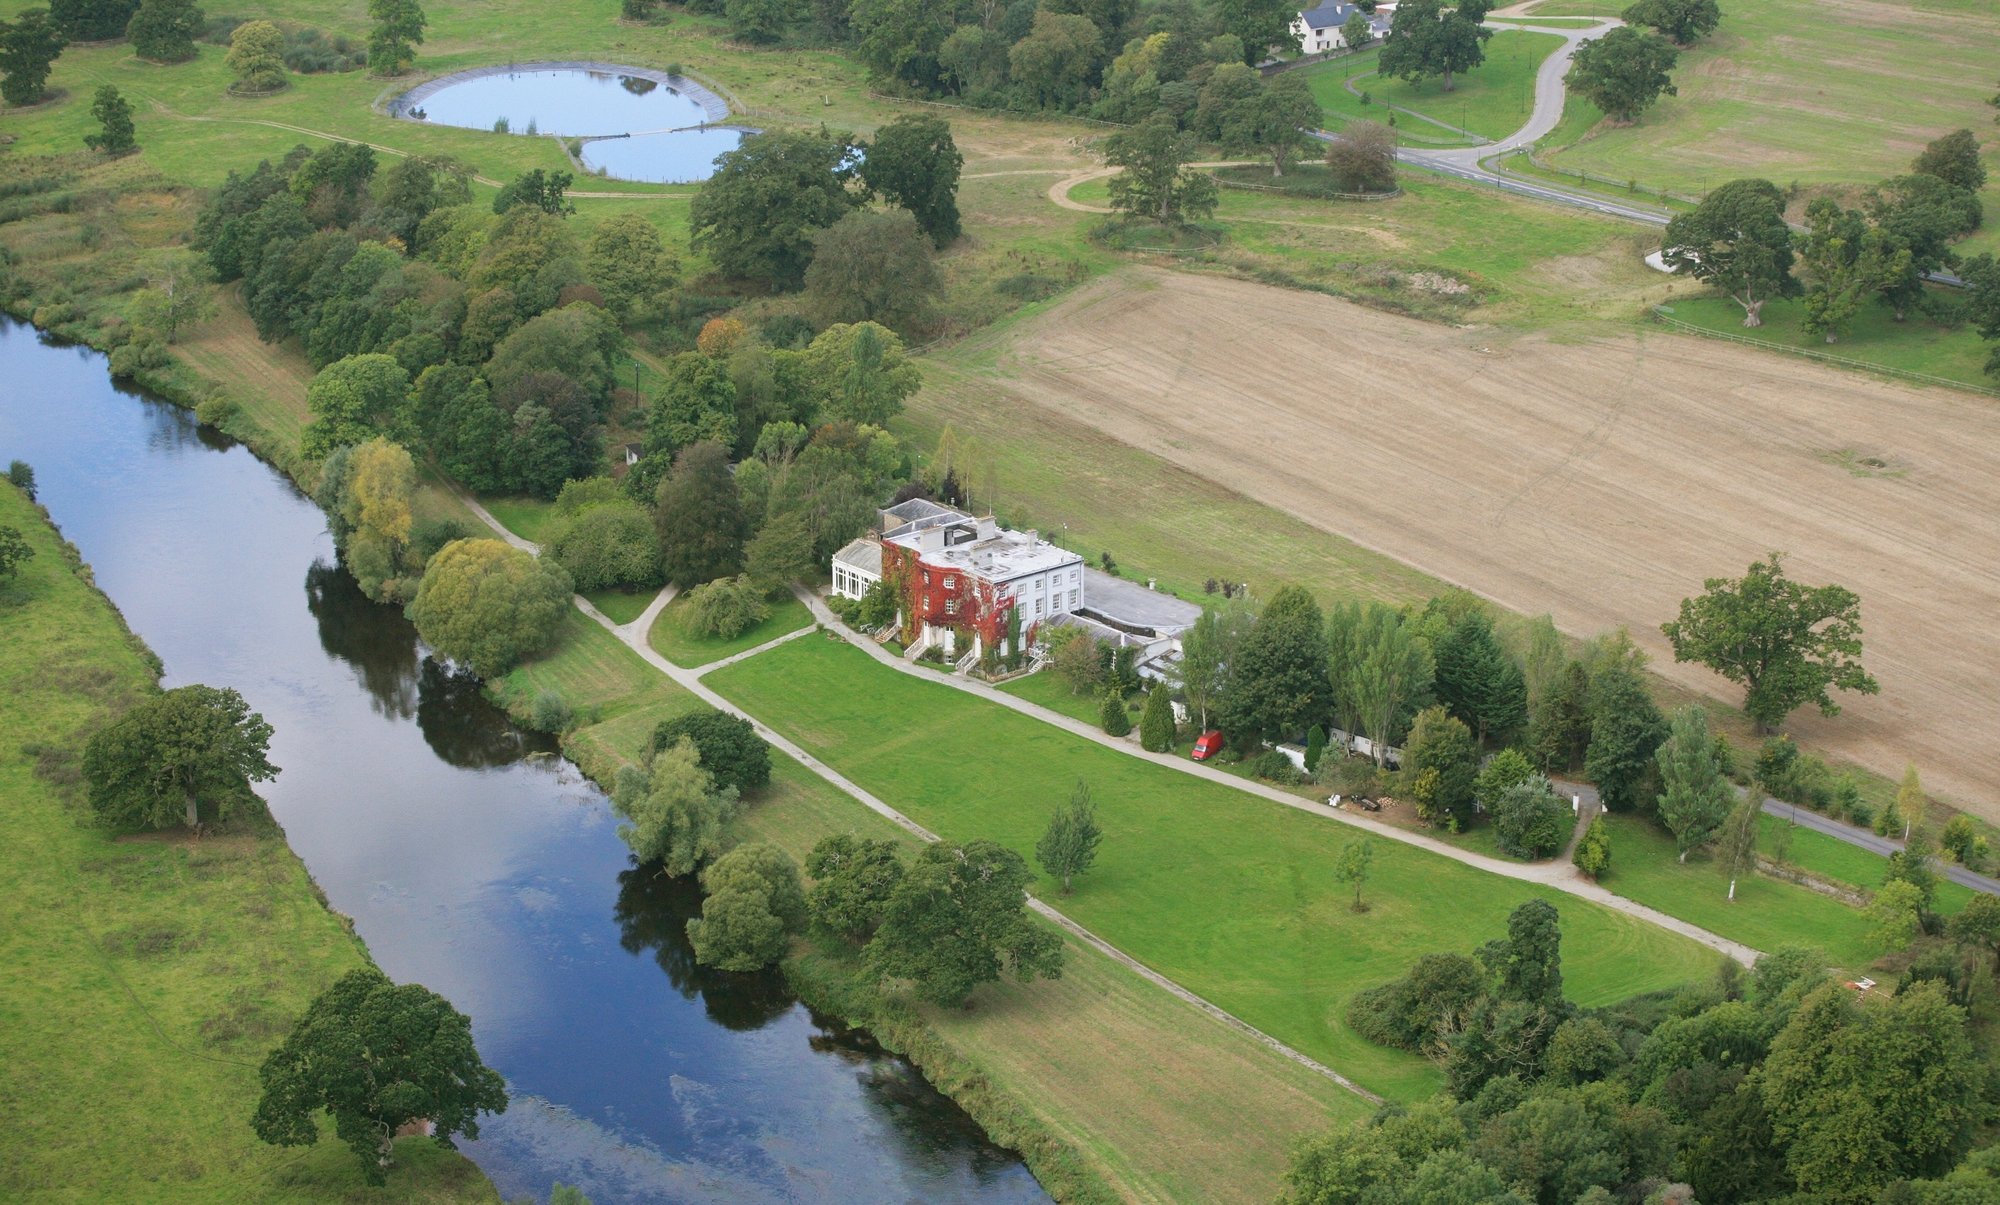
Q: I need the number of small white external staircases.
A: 4